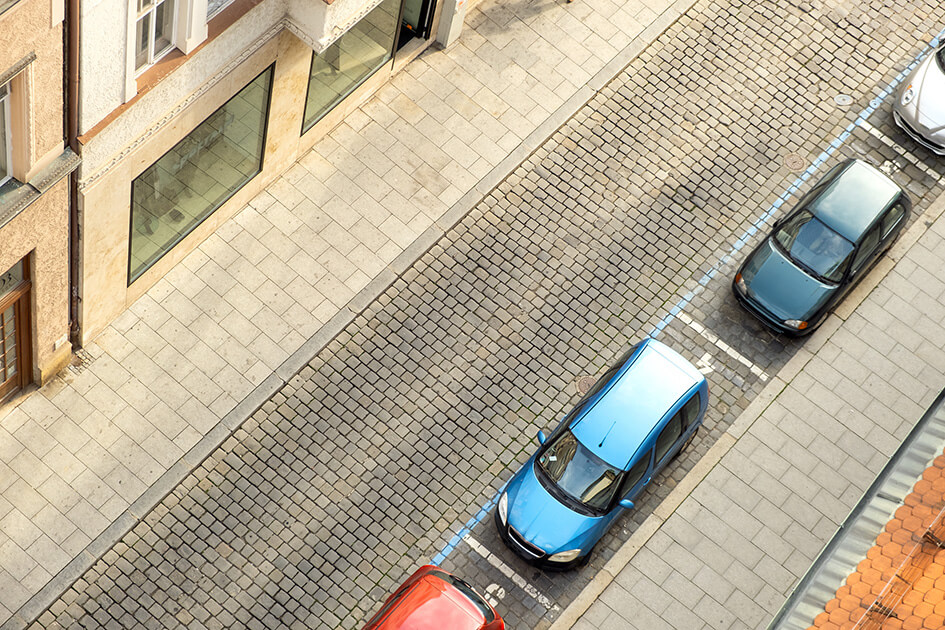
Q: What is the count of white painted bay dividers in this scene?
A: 3